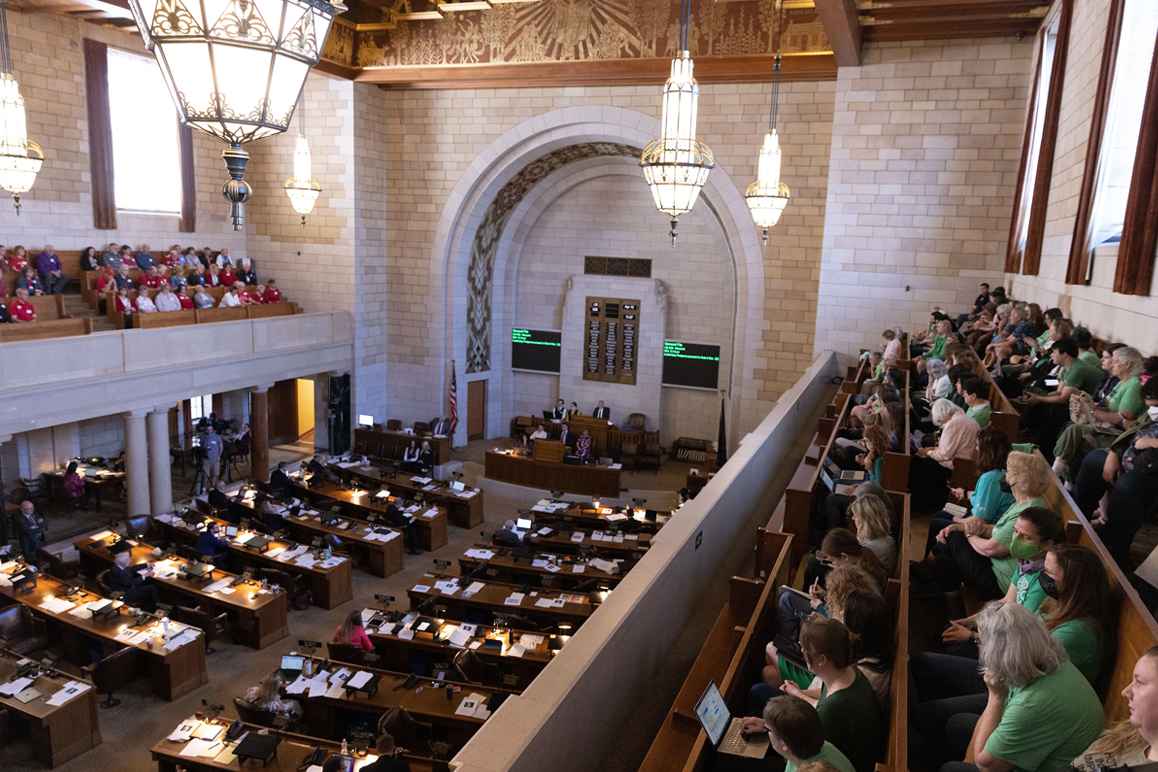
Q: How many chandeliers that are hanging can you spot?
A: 5